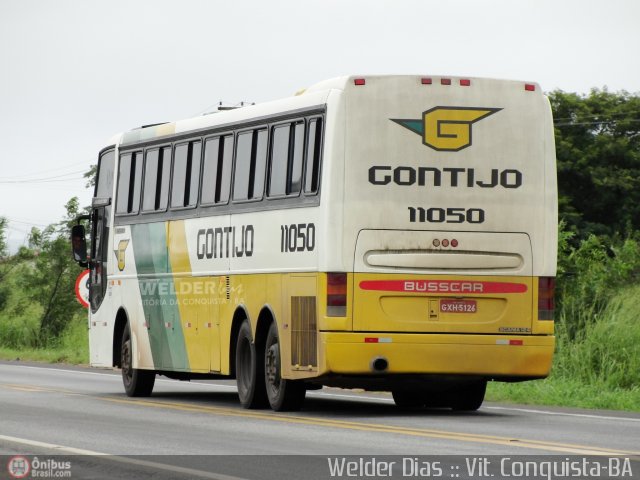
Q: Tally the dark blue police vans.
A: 0